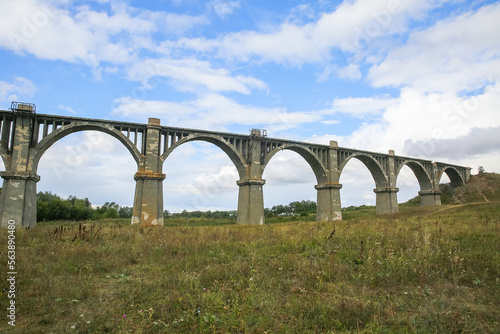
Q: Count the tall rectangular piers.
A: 6